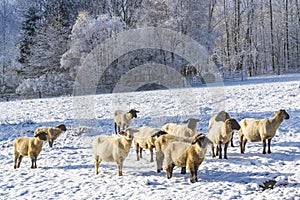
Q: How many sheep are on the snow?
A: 11